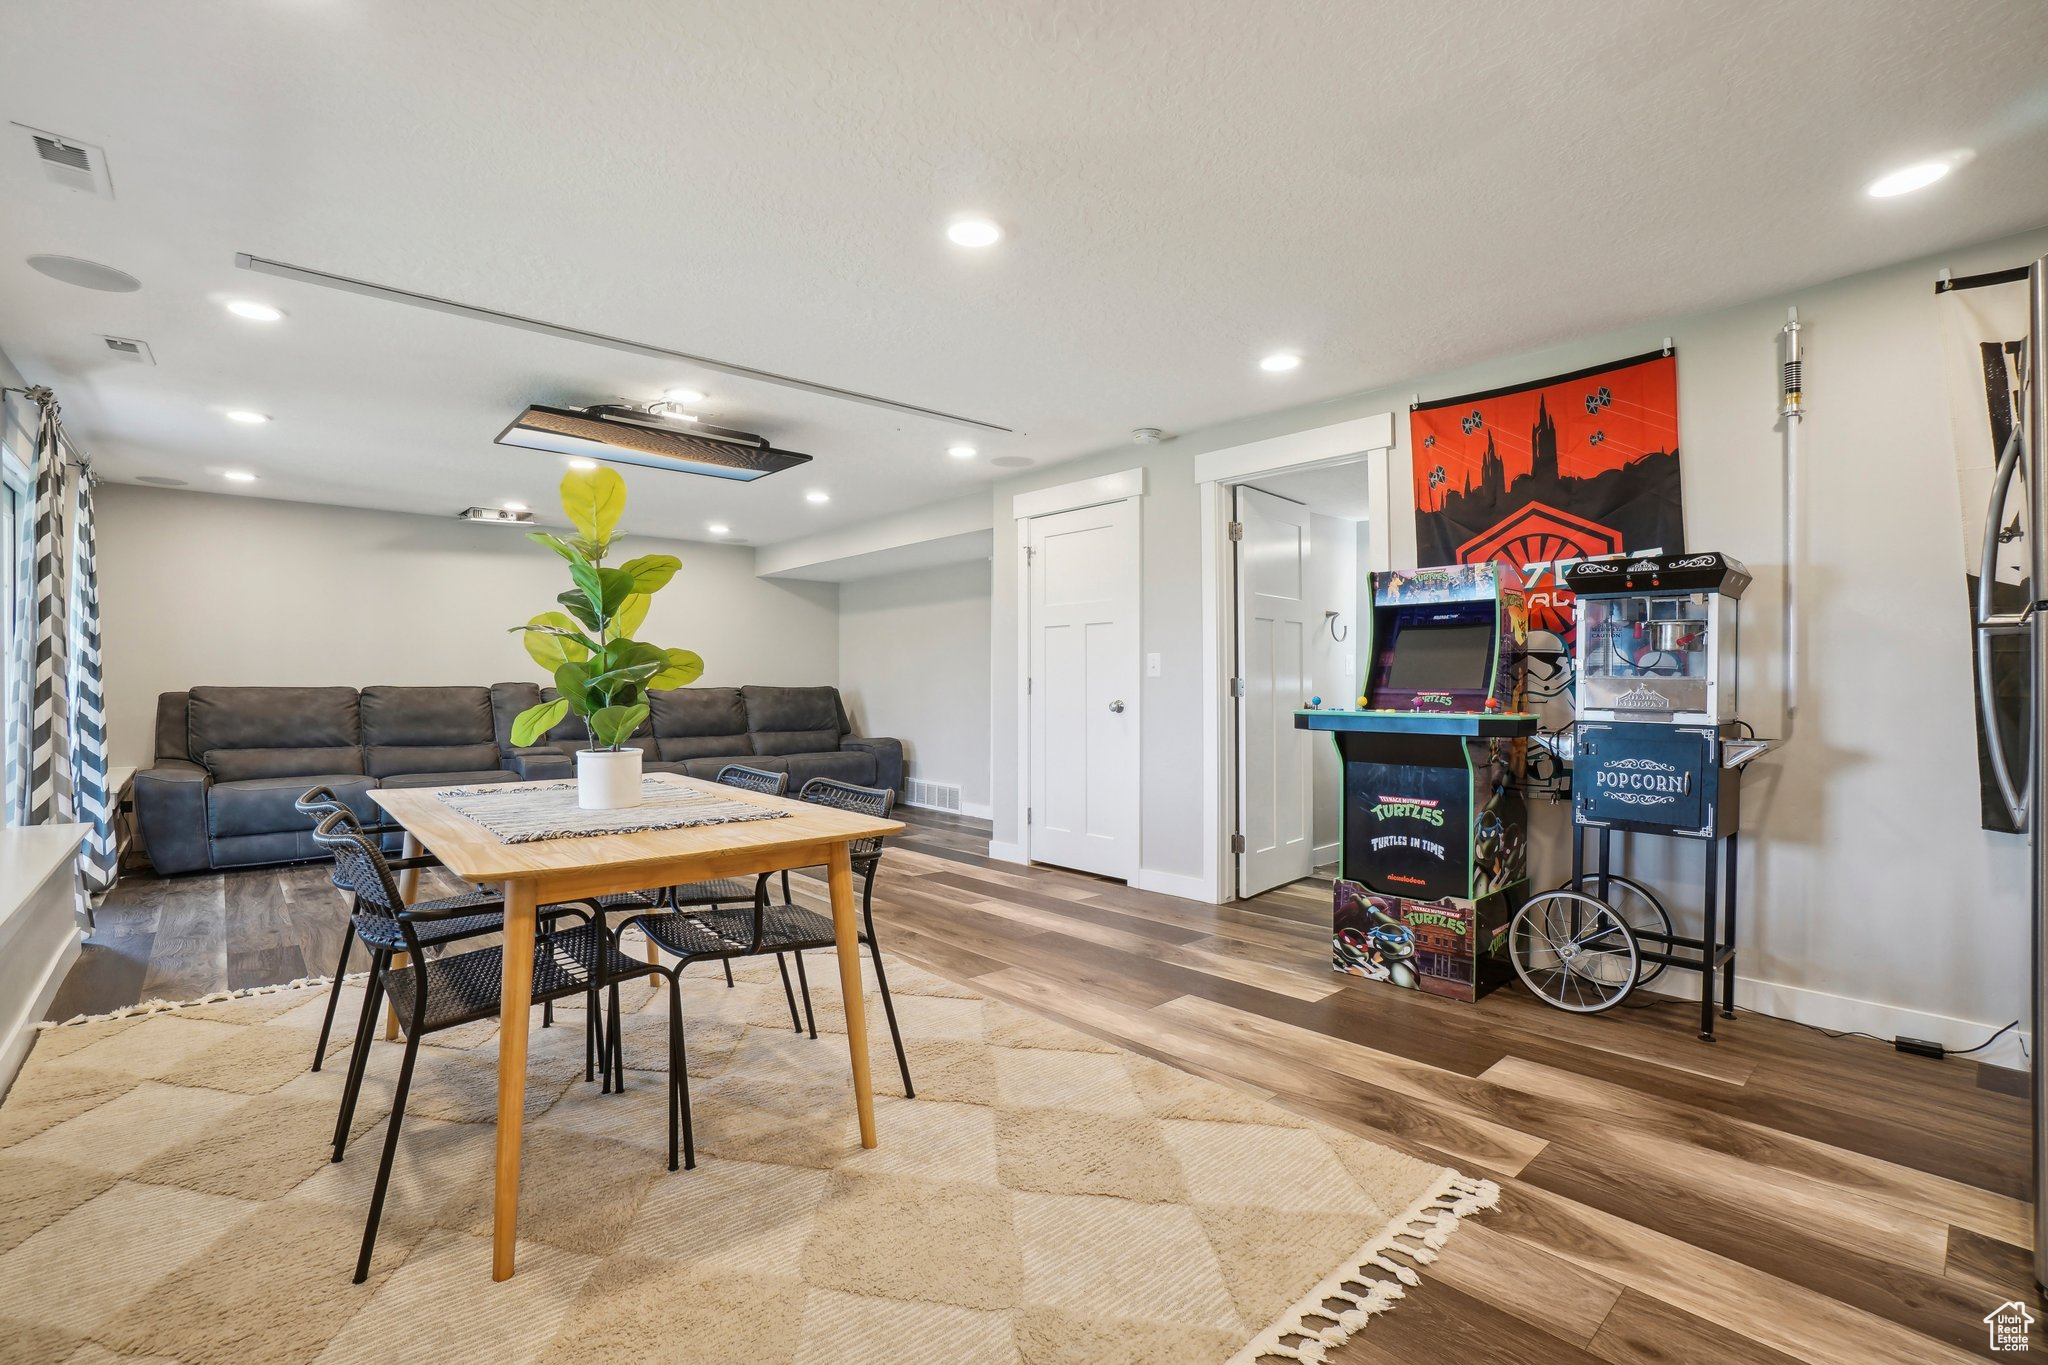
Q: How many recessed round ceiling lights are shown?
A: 12